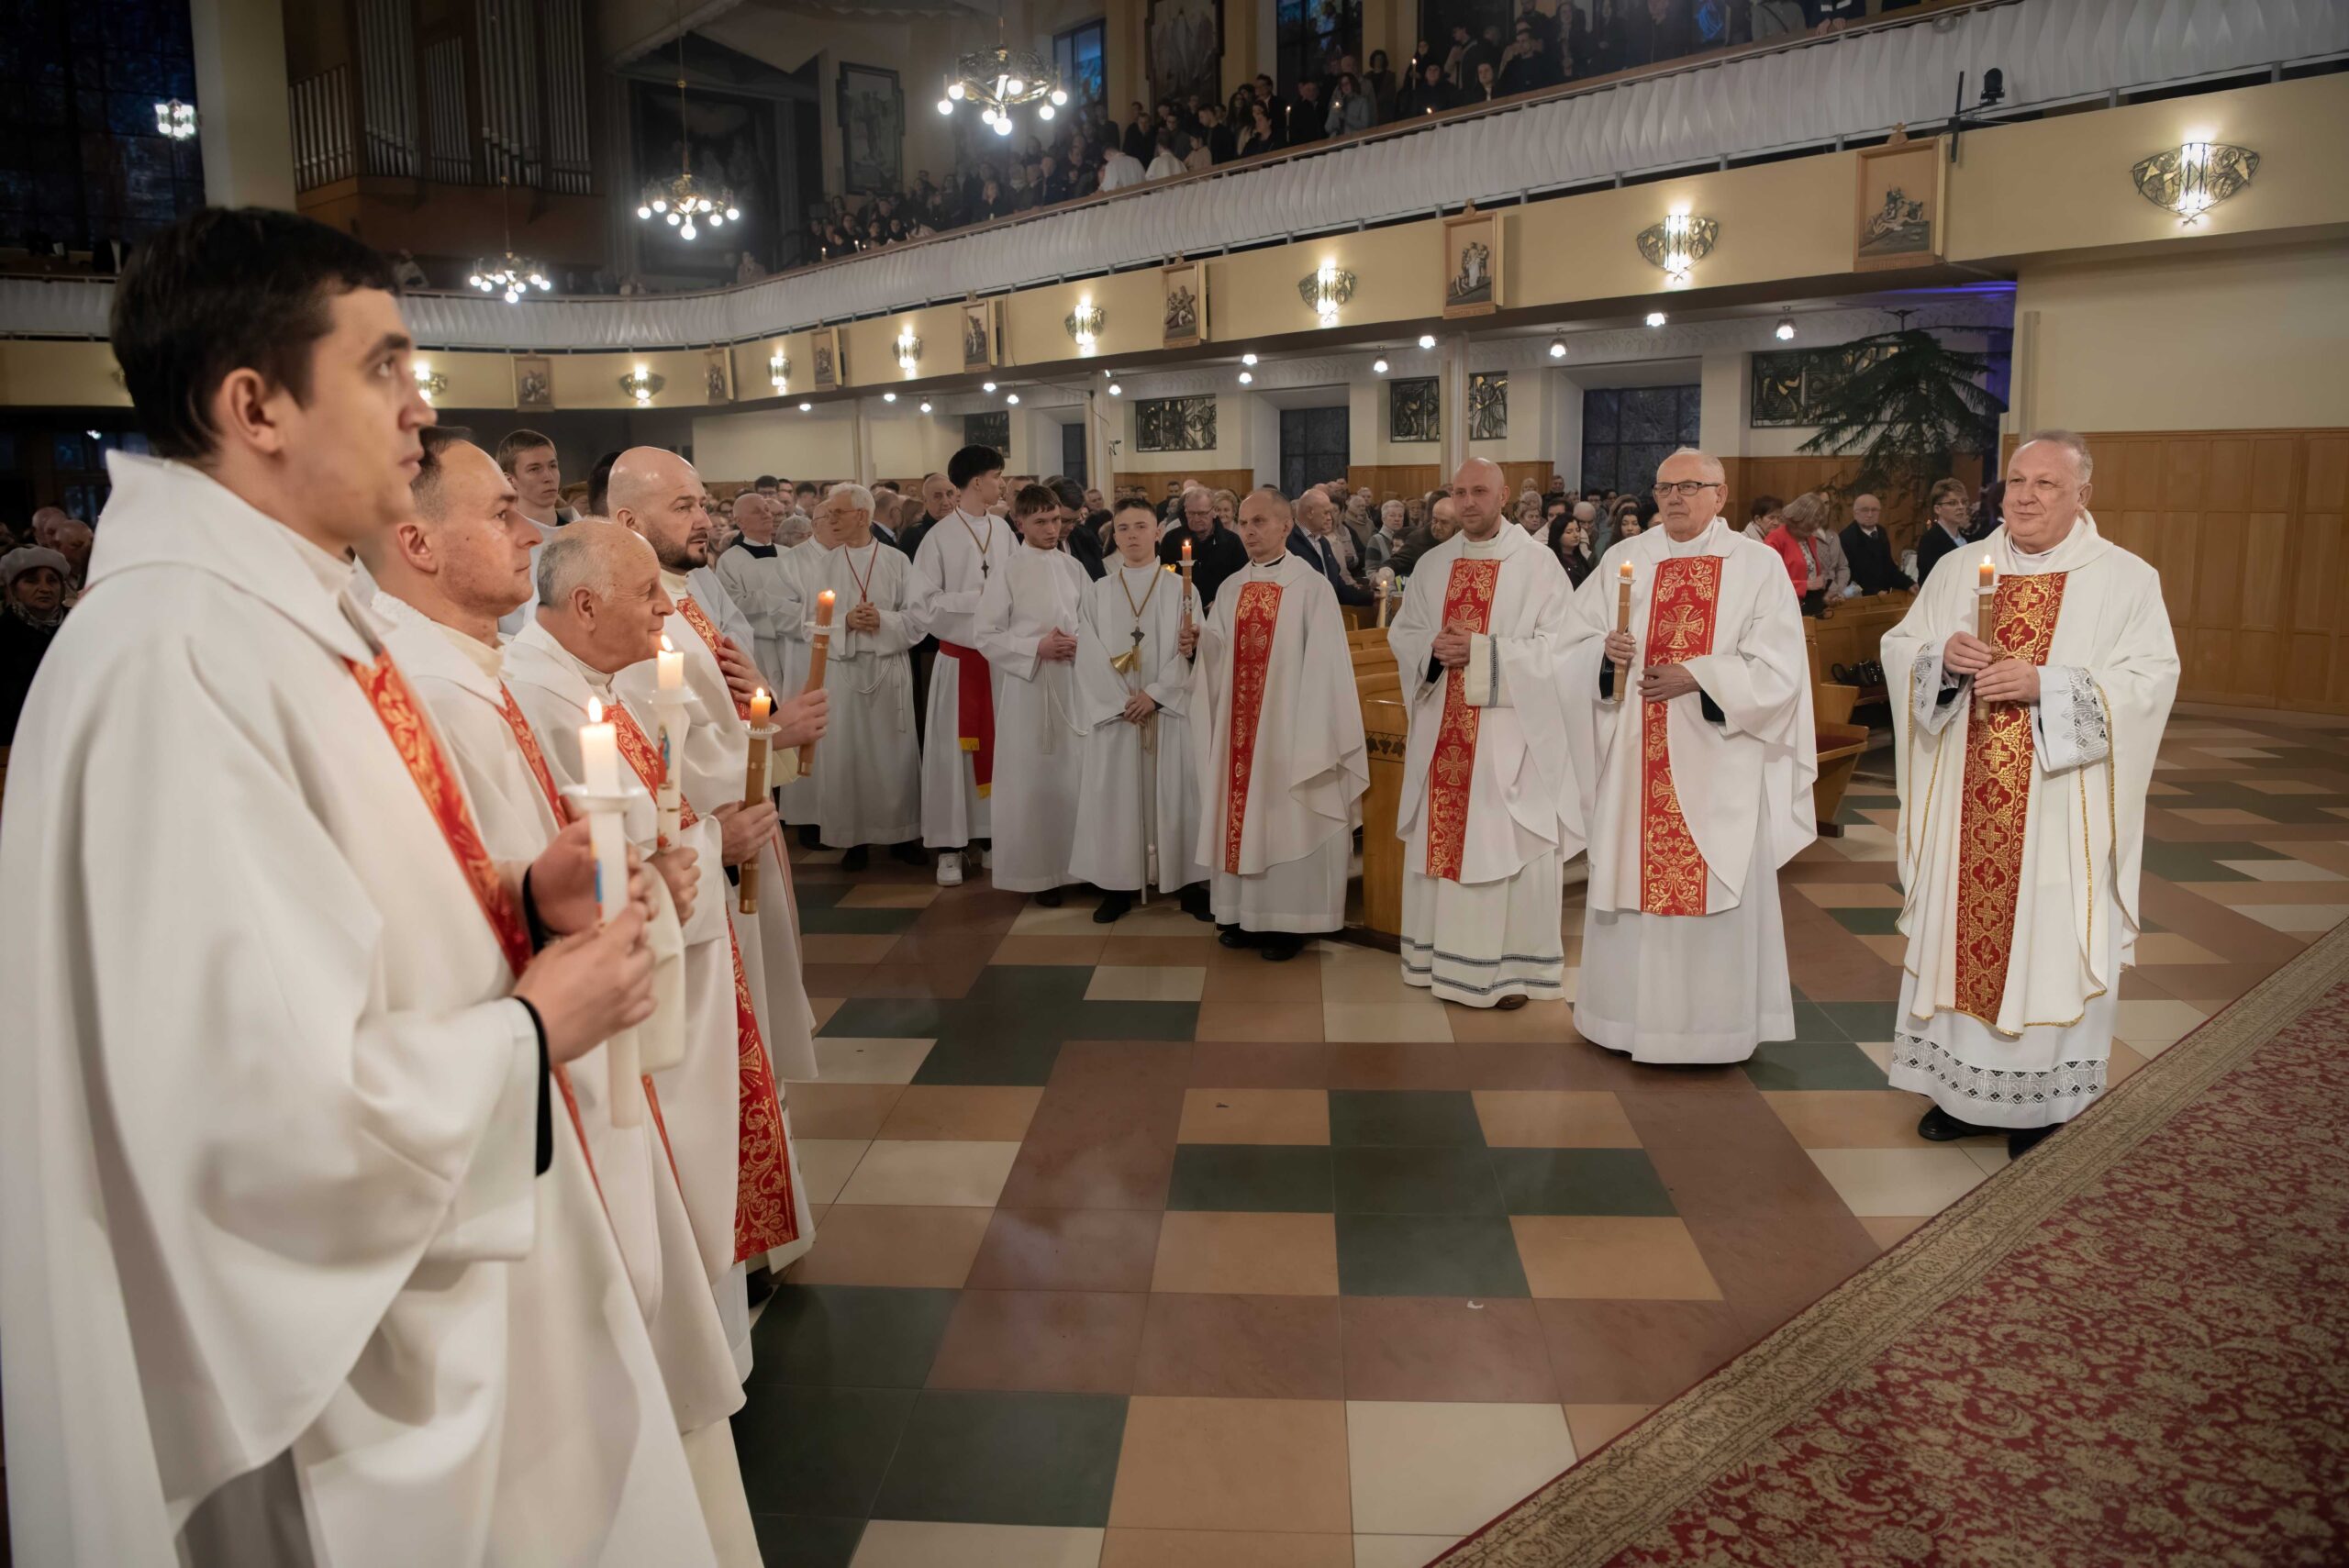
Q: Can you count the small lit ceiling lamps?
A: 13